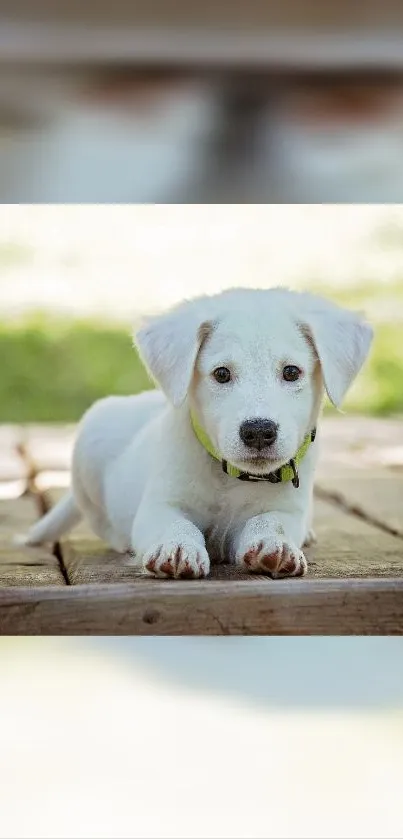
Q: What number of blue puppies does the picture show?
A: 0